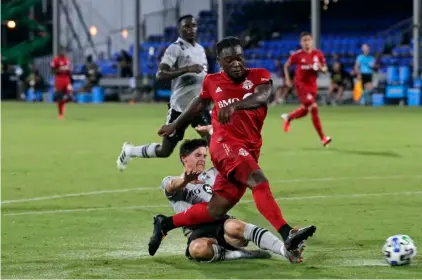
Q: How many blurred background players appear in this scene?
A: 2